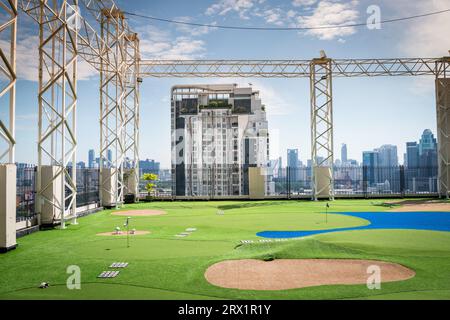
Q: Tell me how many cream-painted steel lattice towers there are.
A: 6